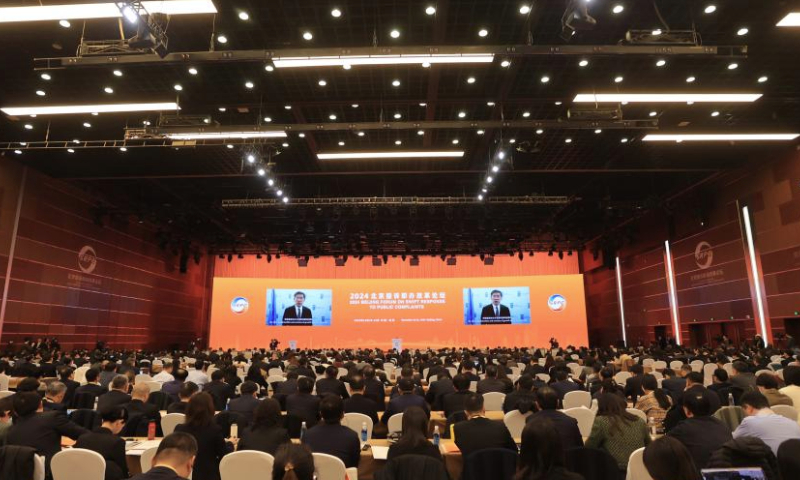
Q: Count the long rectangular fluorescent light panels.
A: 8